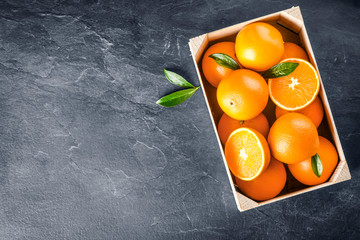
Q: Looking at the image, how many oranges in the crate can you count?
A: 11